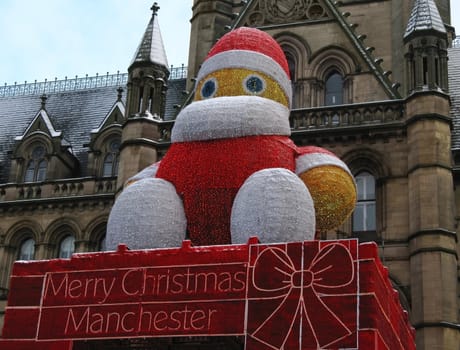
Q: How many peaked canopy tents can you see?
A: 0